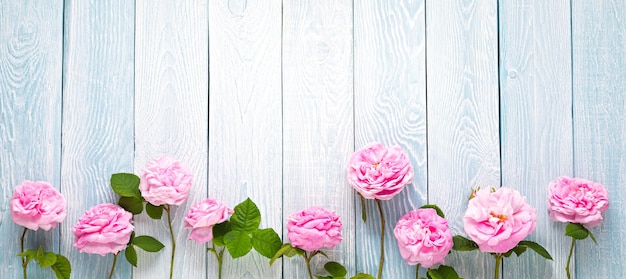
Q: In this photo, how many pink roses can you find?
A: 9